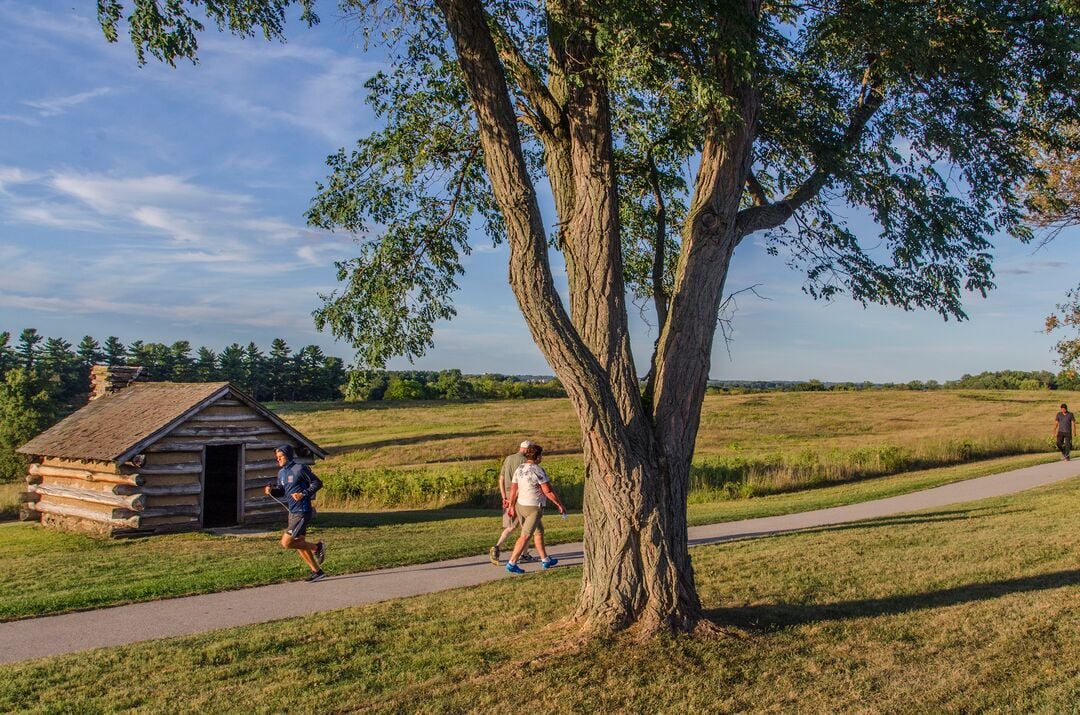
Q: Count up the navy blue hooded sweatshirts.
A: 1